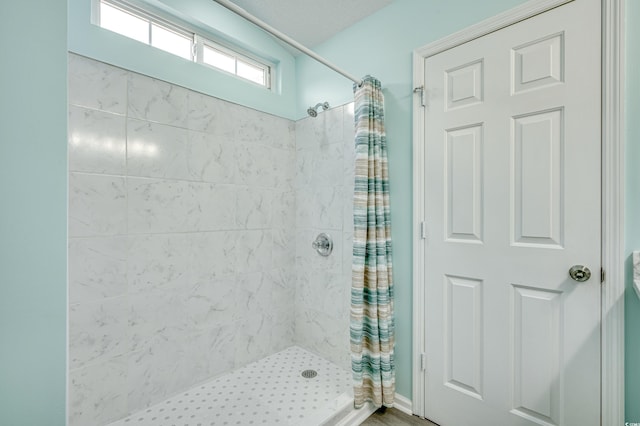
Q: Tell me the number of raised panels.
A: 6